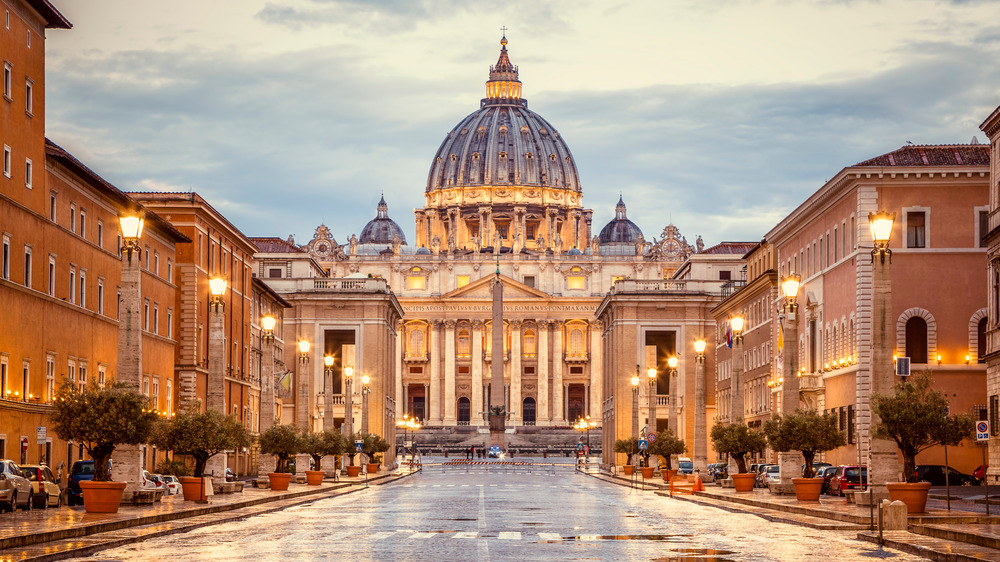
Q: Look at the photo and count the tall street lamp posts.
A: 14